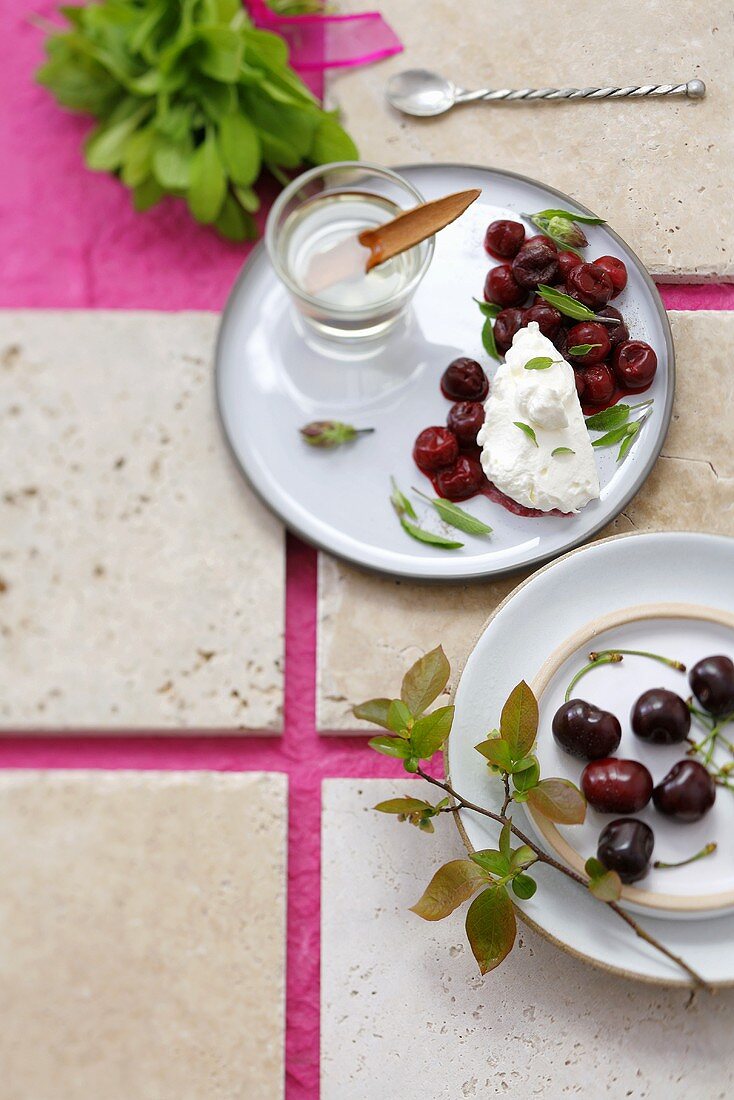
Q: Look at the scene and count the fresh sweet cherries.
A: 6